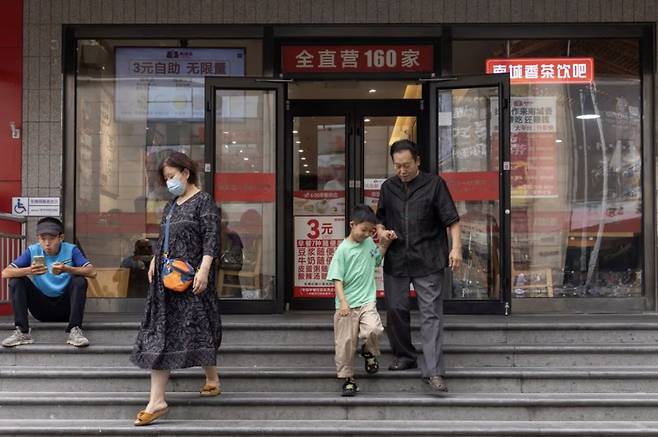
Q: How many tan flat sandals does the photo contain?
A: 2